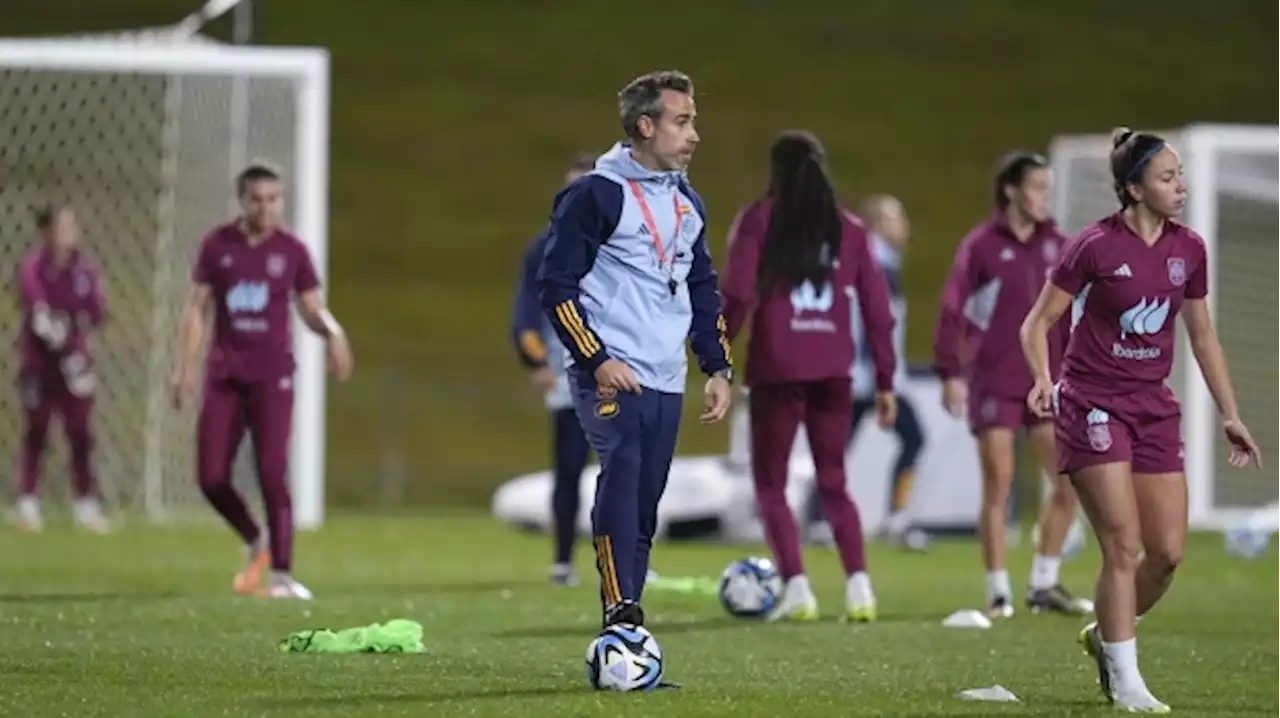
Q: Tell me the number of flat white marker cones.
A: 2